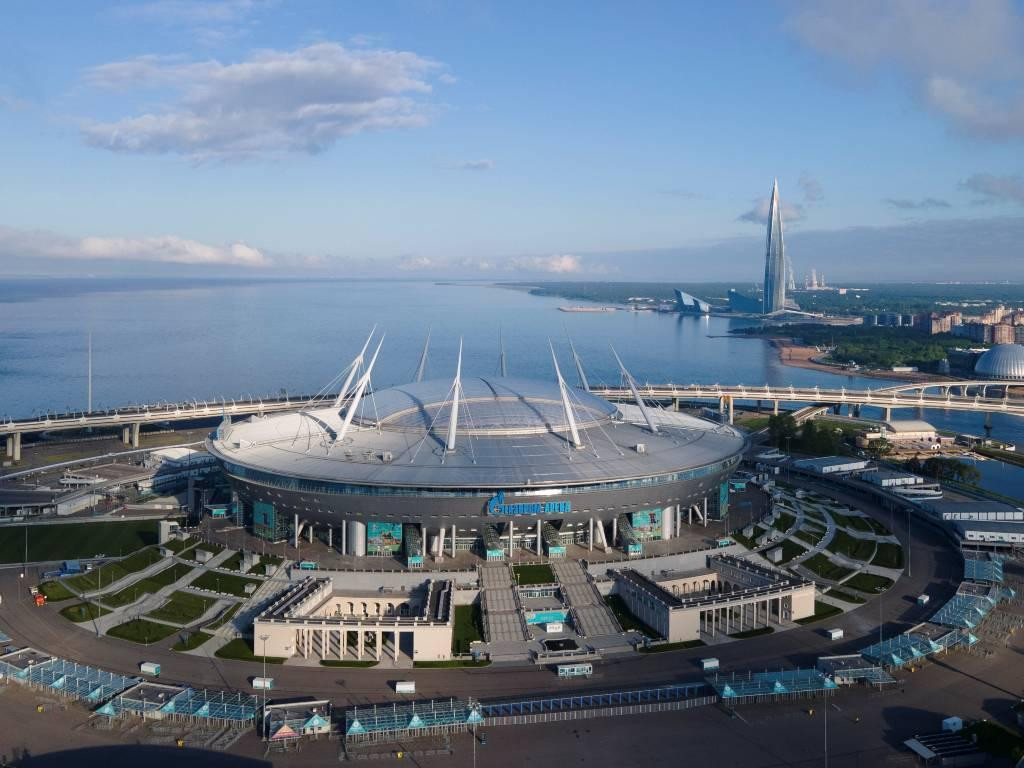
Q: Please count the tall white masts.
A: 8